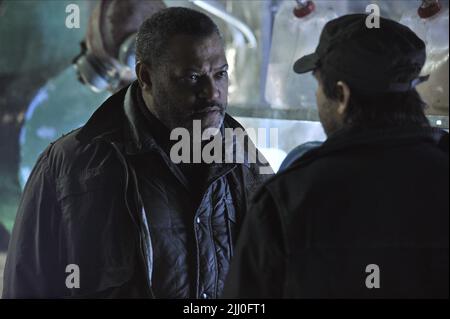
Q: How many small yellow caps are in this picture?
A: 0